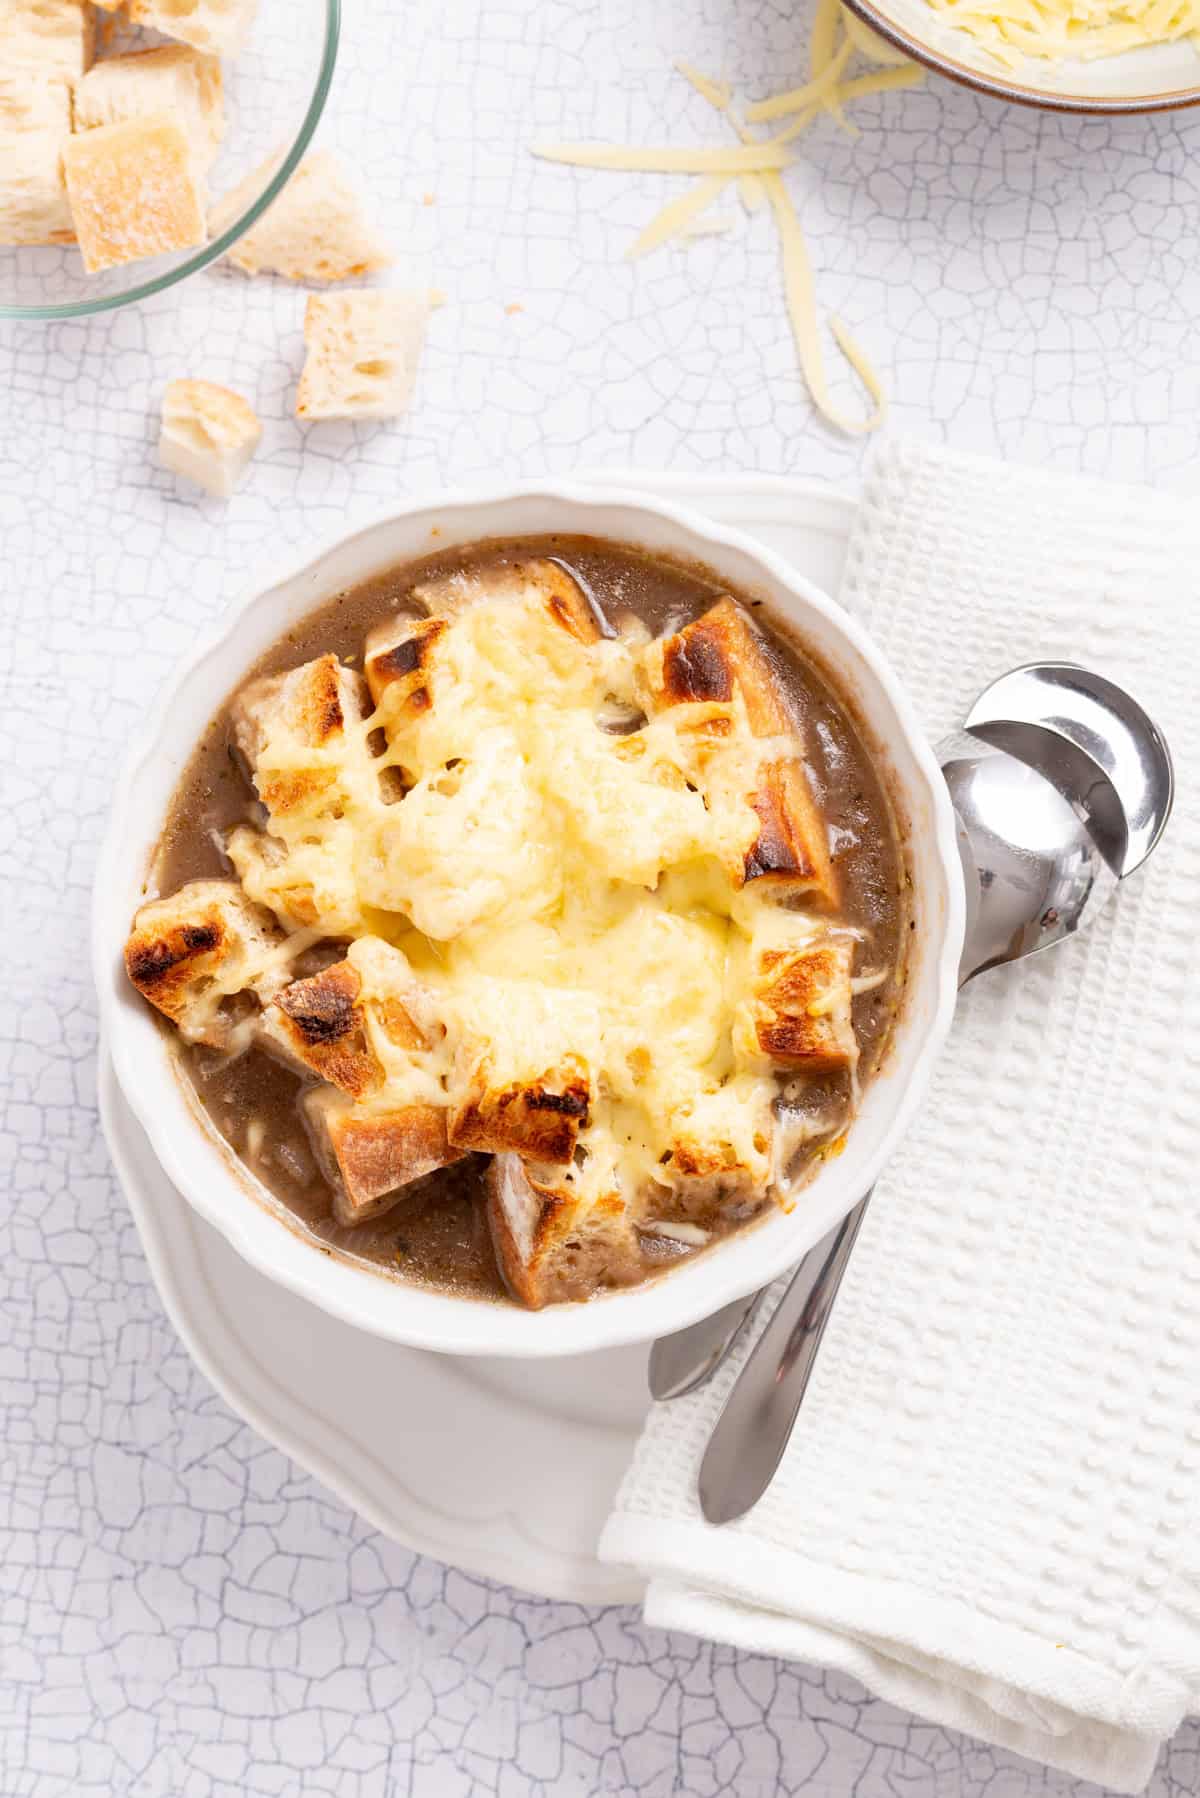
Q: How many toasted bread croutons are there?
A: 12